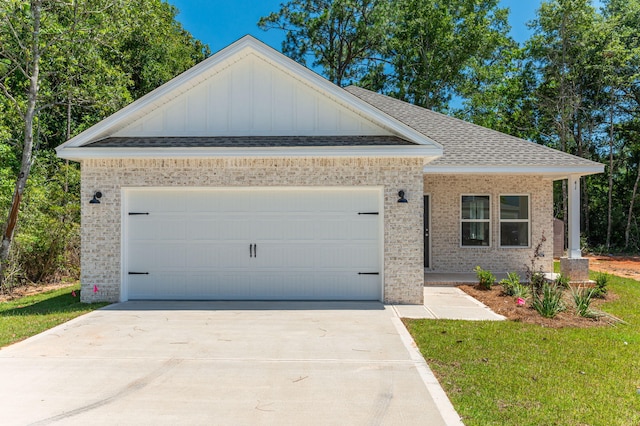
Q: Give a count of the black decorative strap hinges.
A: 4